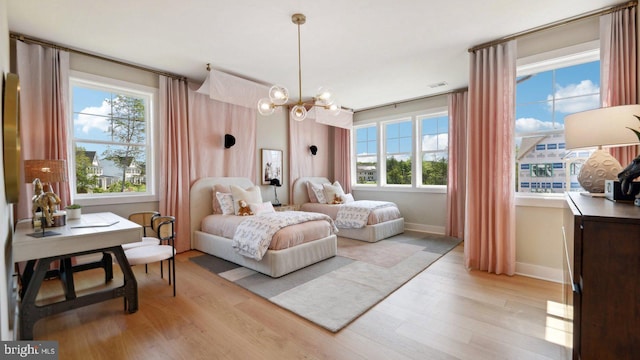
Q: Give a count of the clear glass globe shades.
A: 5